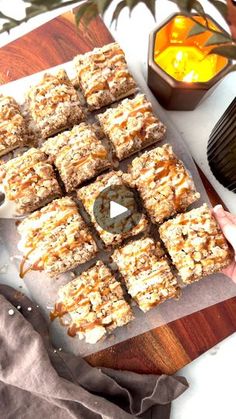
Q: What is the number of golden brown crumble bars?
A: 12